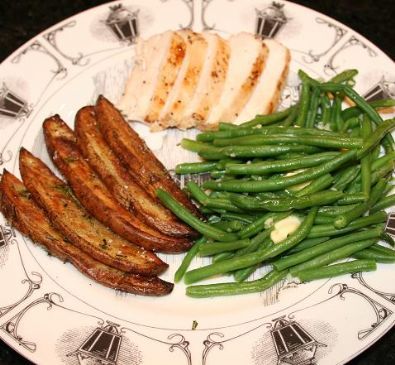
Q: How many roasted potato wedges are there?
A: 5